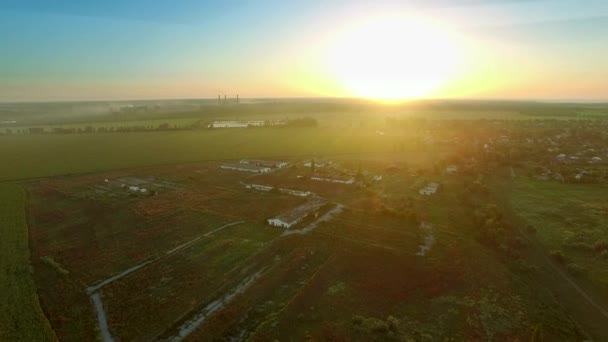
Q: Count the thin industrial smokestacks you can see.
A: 3